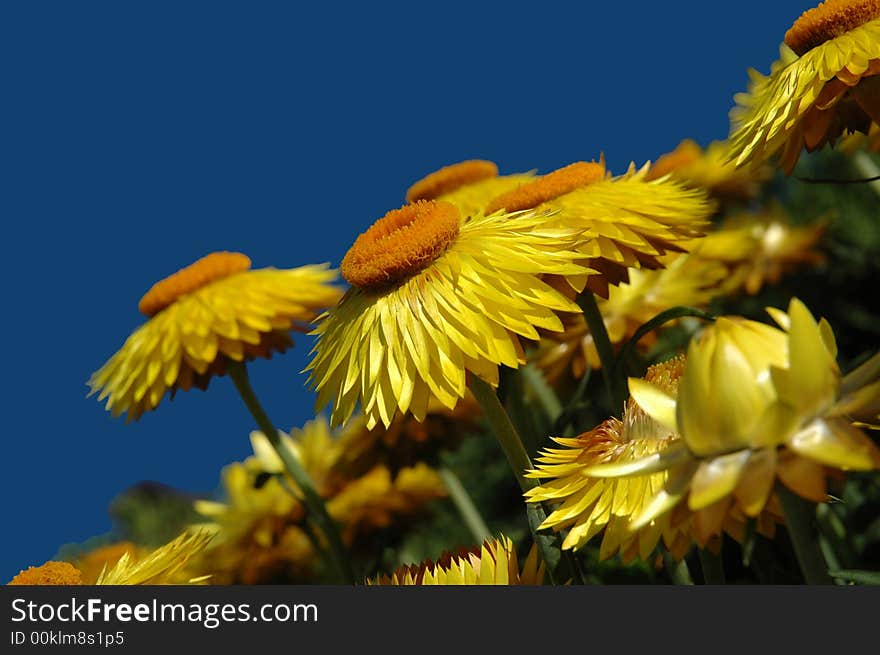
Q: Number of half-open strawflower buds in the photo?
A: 1